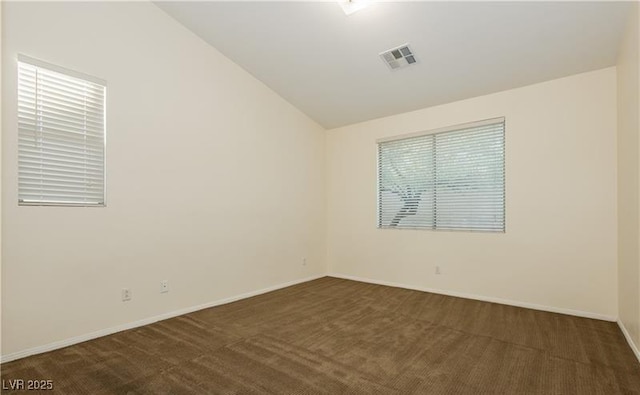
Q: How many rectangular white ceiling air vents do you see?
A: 1